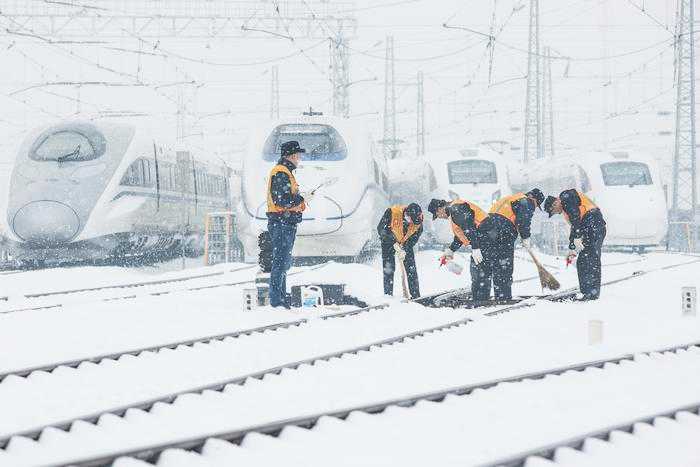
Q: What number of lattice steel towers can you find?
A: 7